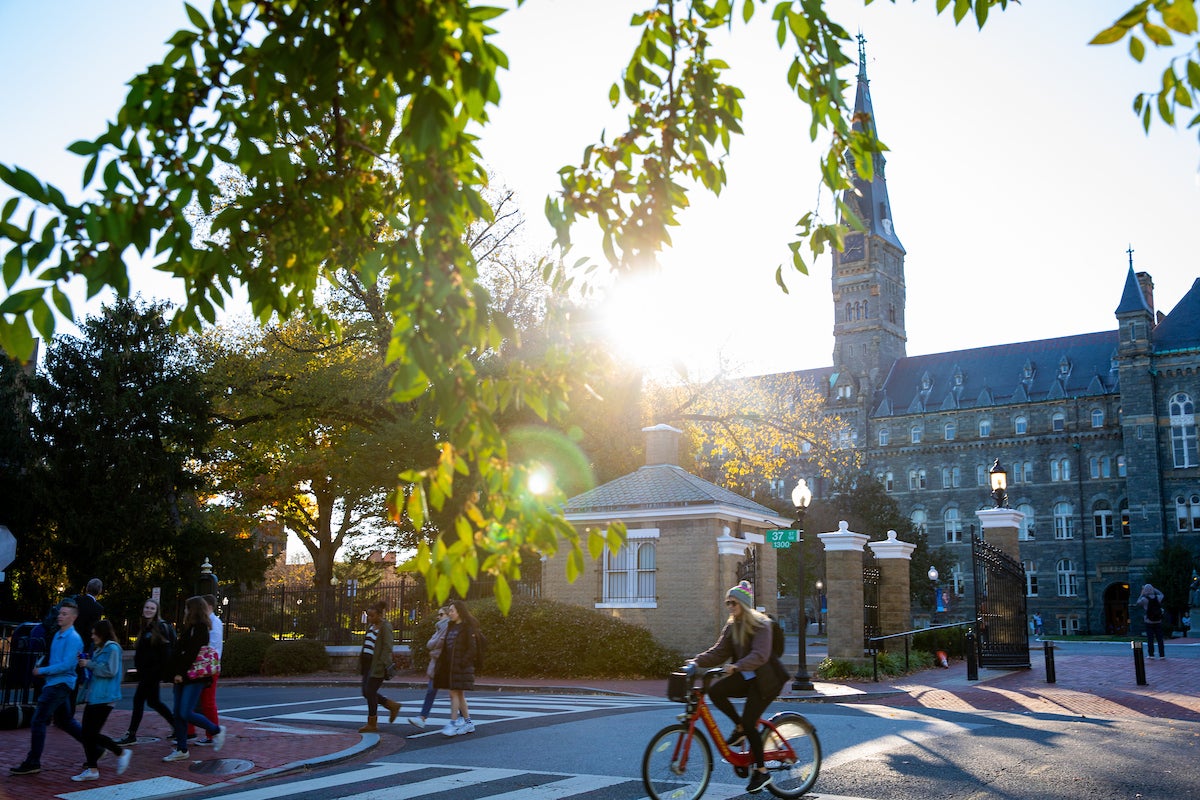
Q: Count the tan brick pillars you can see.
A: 4